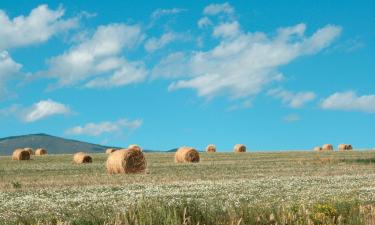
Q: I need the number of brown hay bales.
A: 13